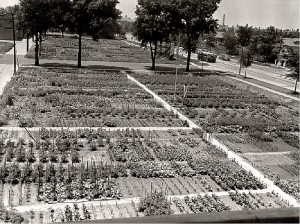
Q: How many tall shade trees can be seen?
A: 4